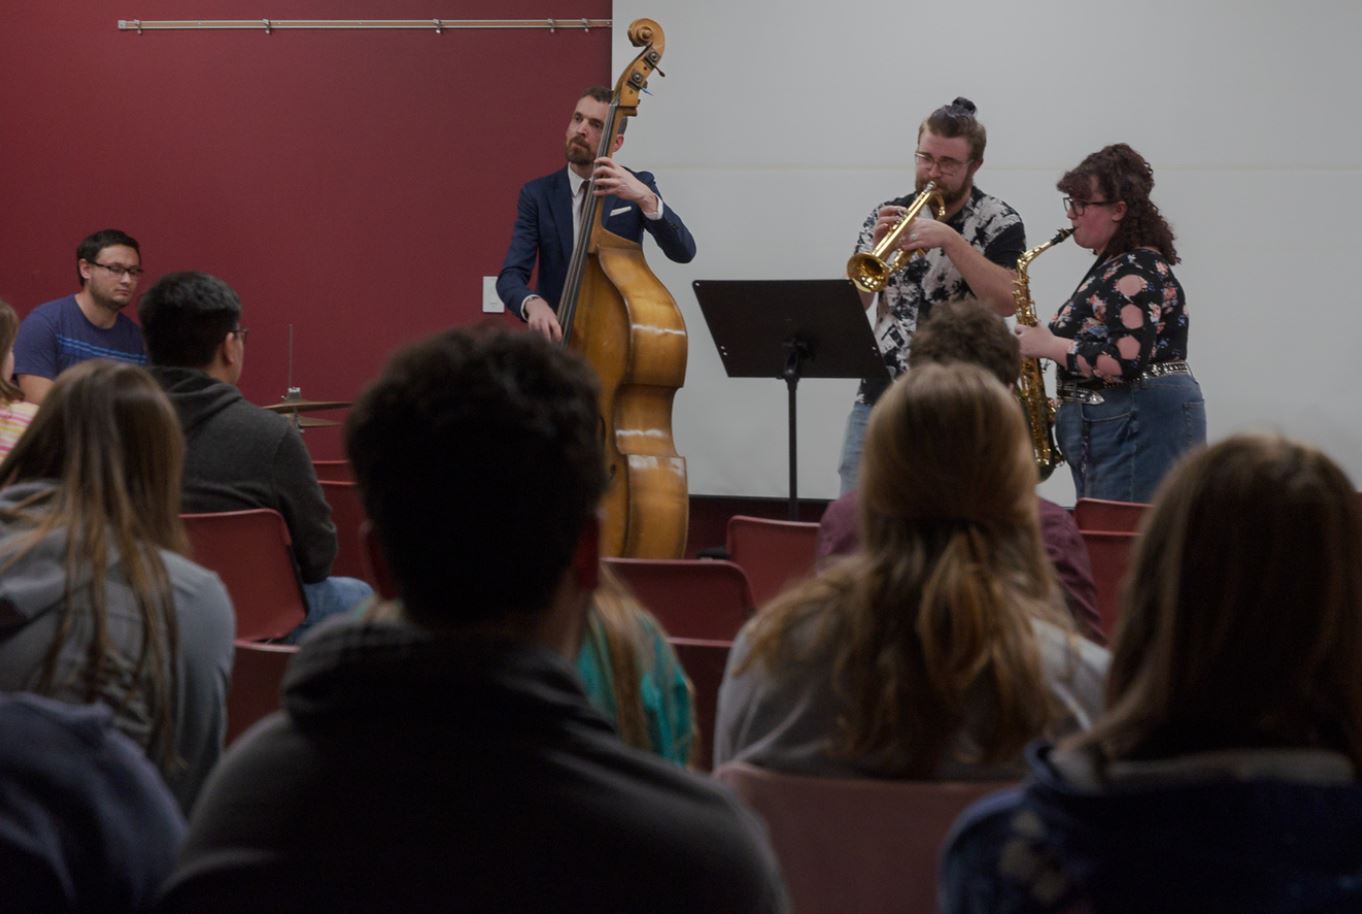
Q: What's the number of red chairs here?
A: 10